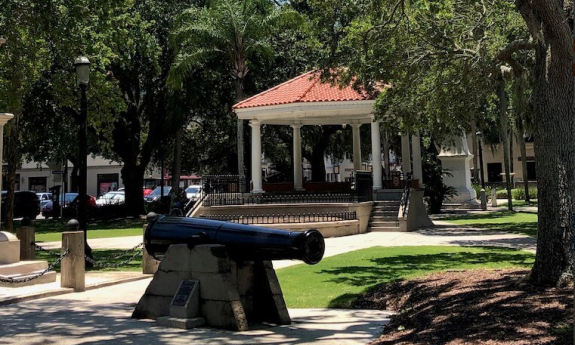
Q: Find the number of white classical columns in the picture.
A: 6